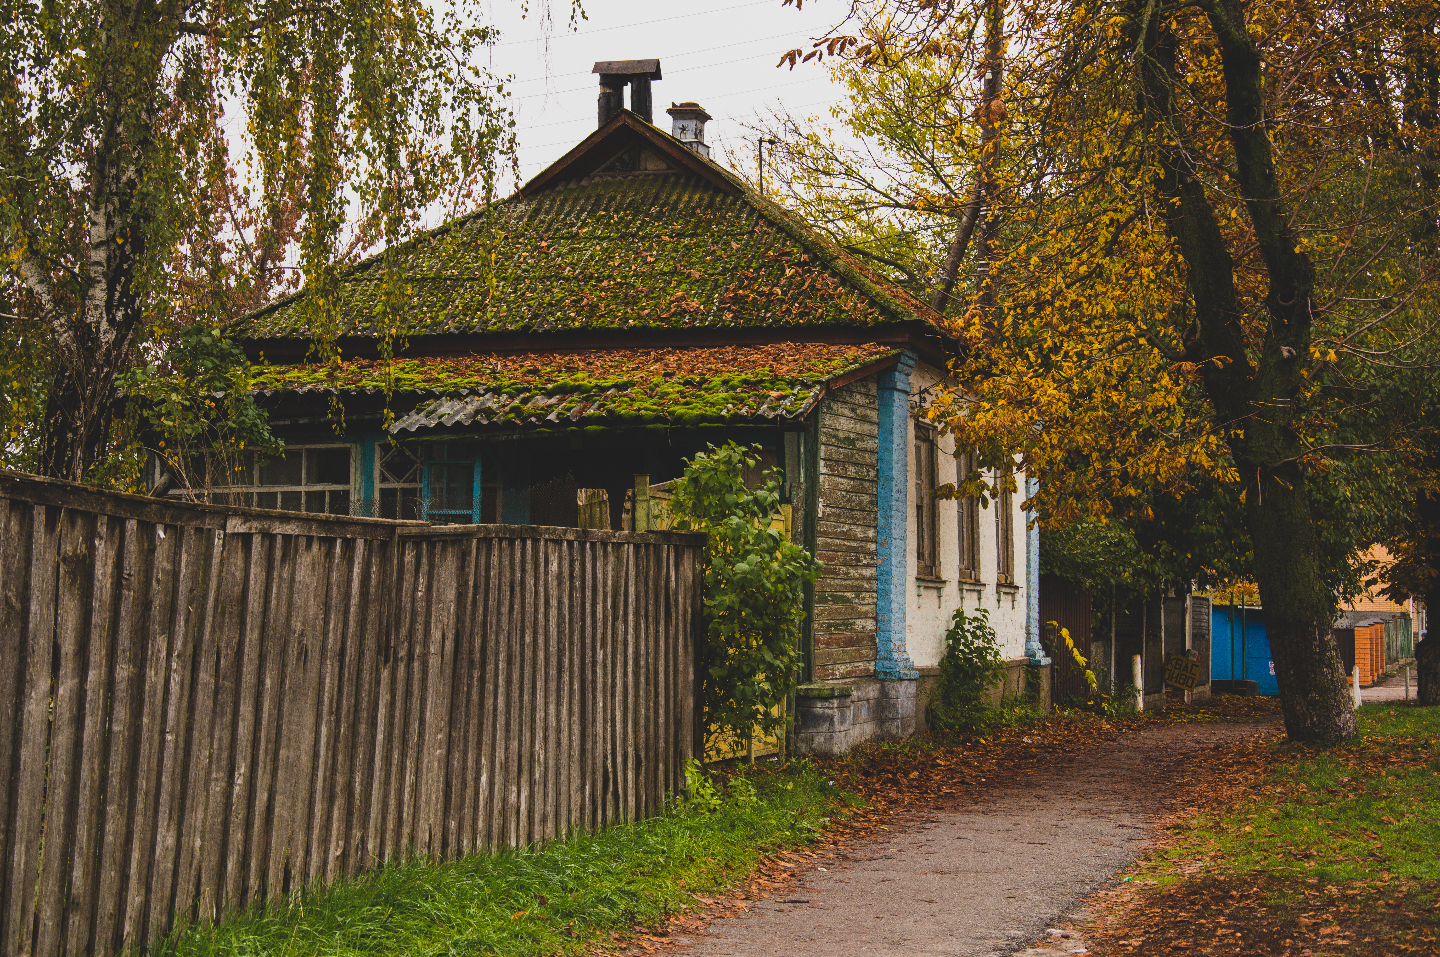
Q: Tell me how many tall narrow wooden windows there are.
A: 3